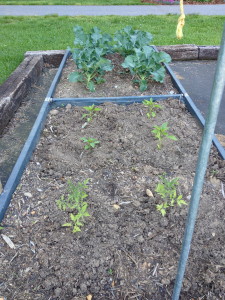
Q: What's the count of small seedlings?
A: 6